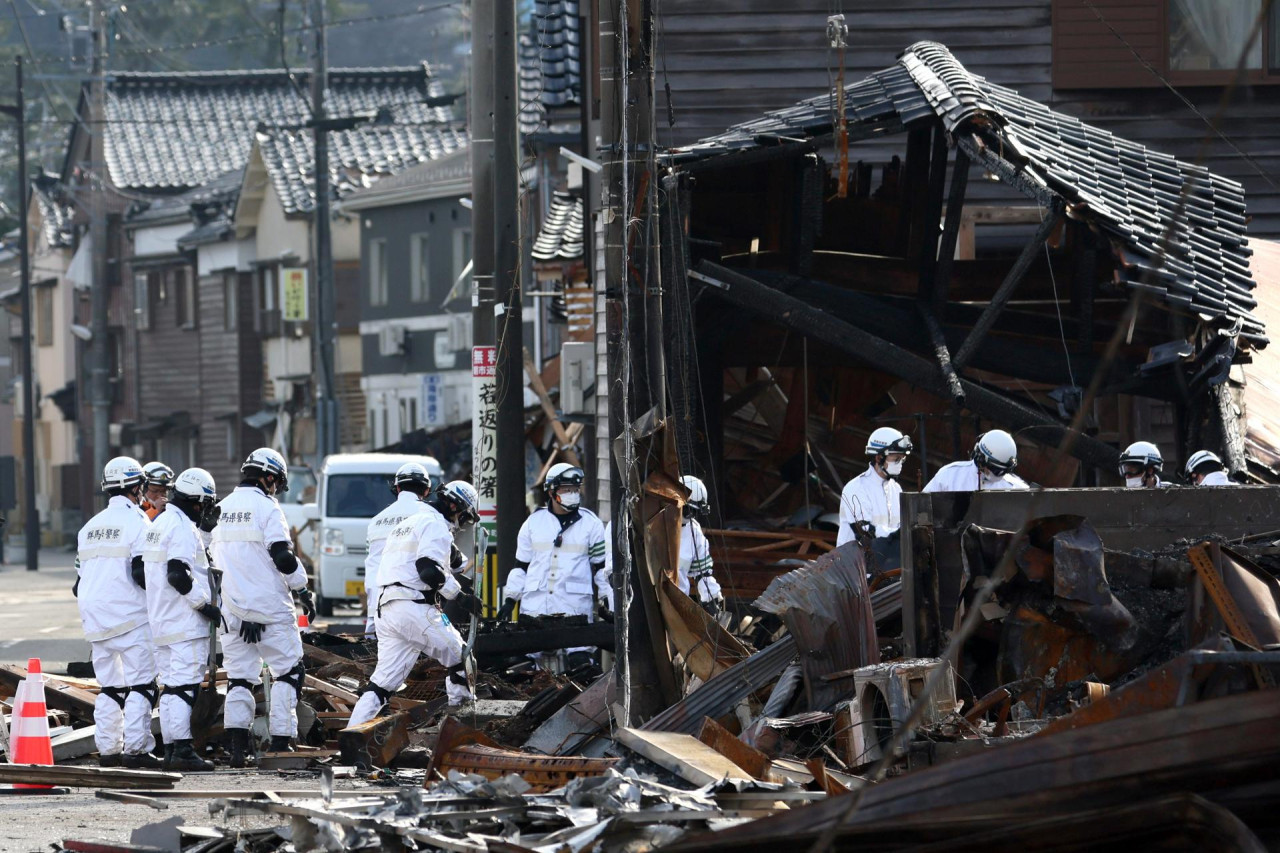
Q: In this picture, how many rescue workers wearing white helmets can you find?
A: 12